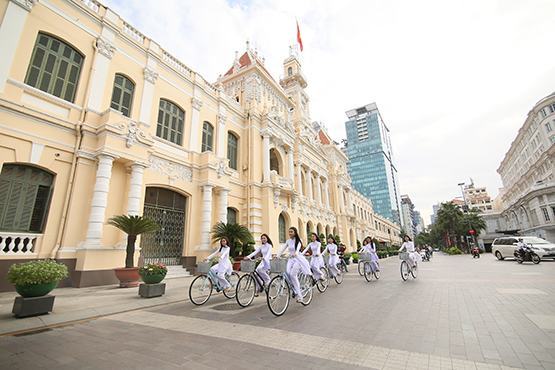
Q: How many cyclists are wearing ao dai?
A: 8